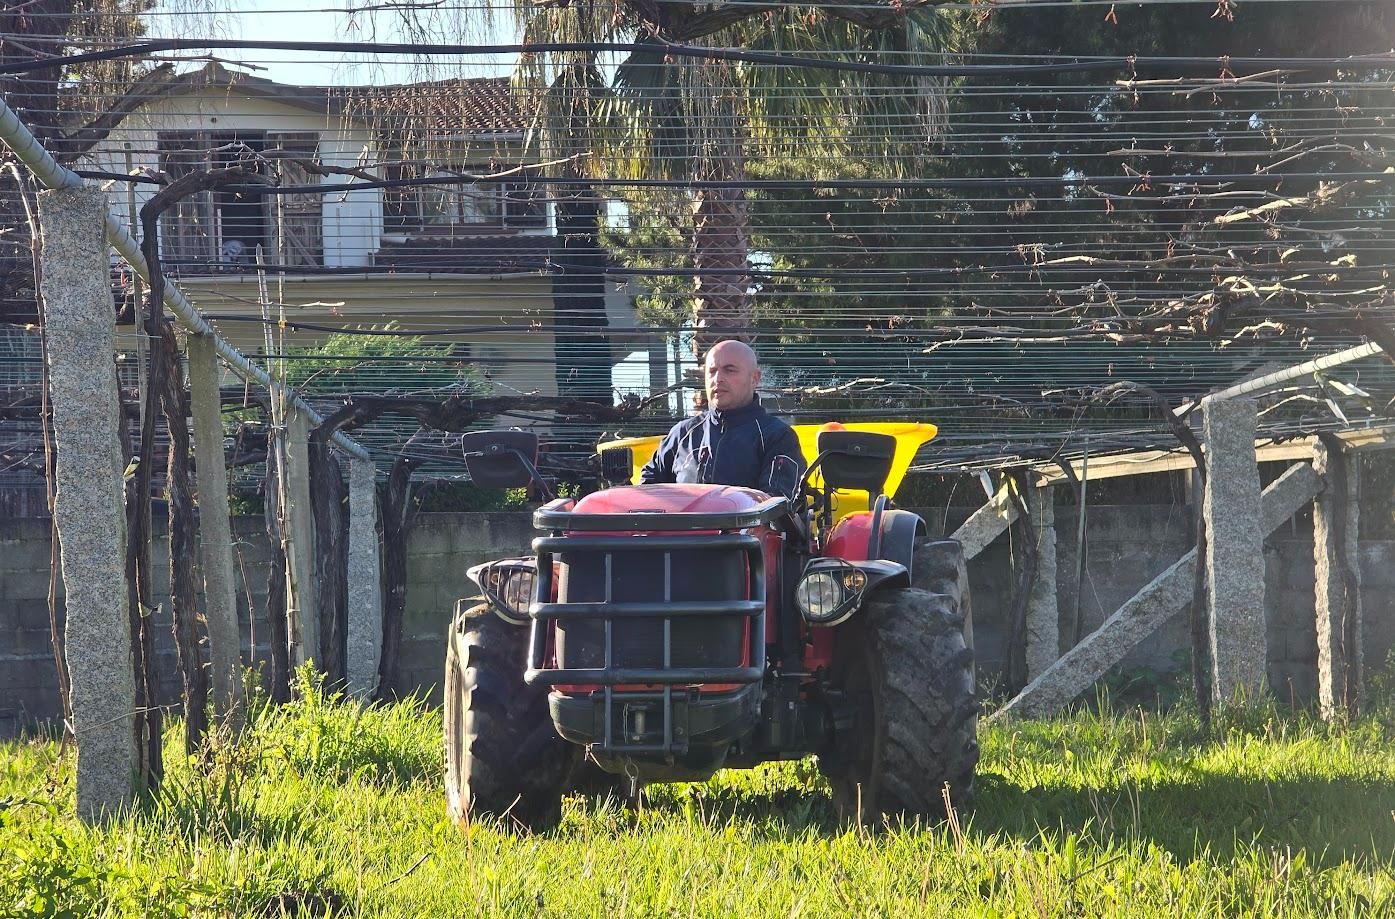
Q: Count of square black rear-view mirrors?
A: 2